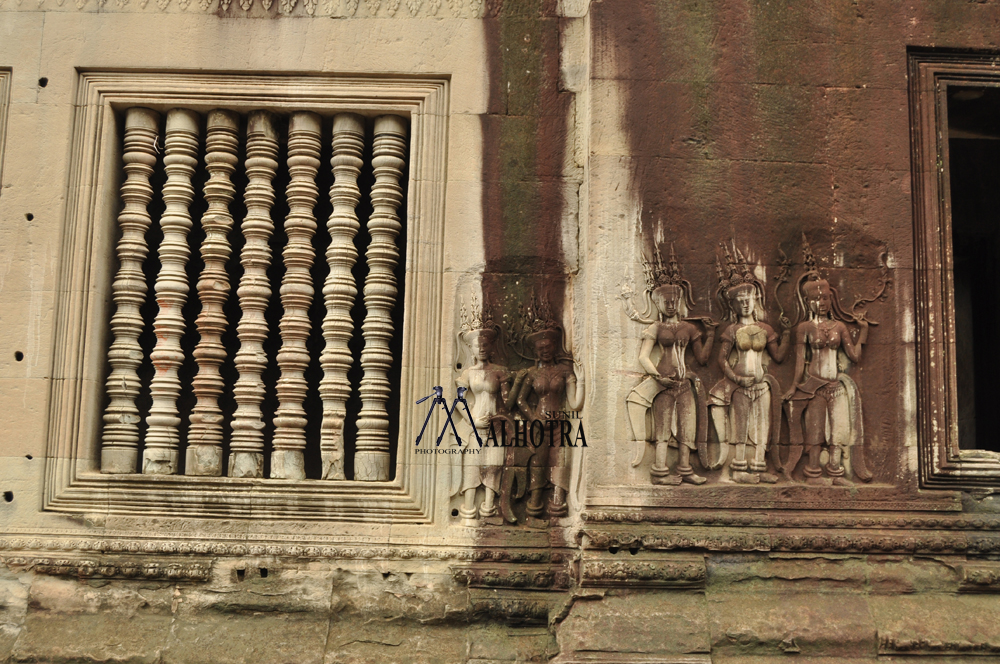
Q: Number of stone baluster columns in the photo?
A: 7